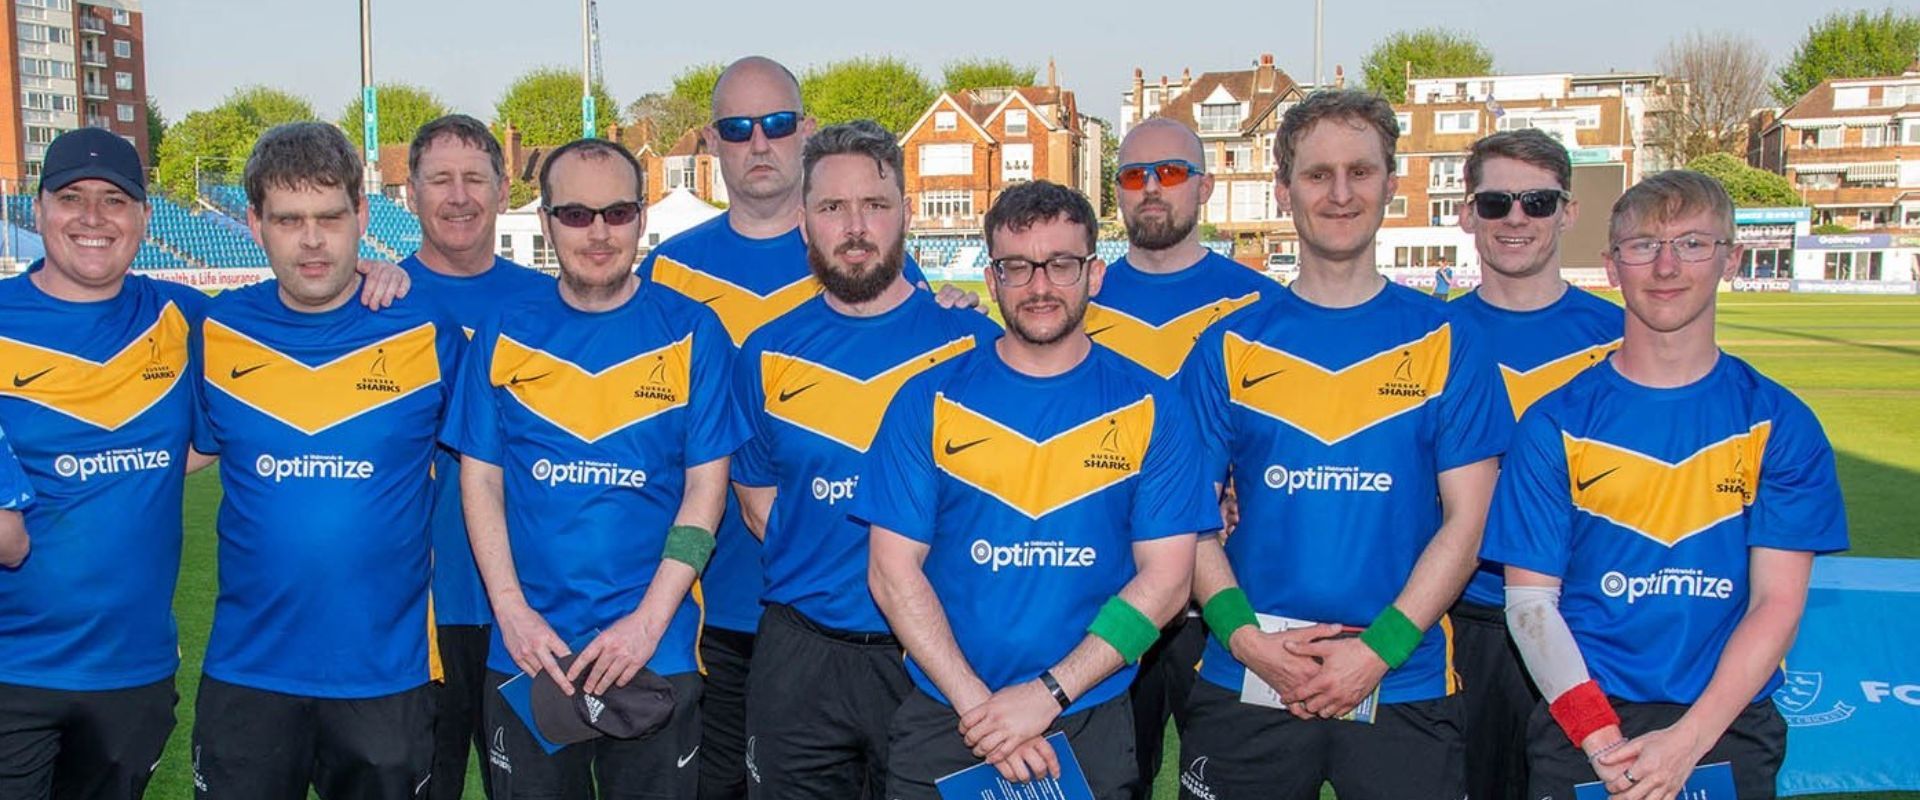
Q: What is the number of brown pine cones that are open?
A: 0